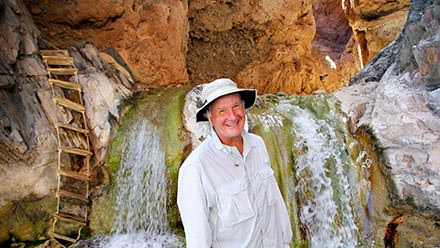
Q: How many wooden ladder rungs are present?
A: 11